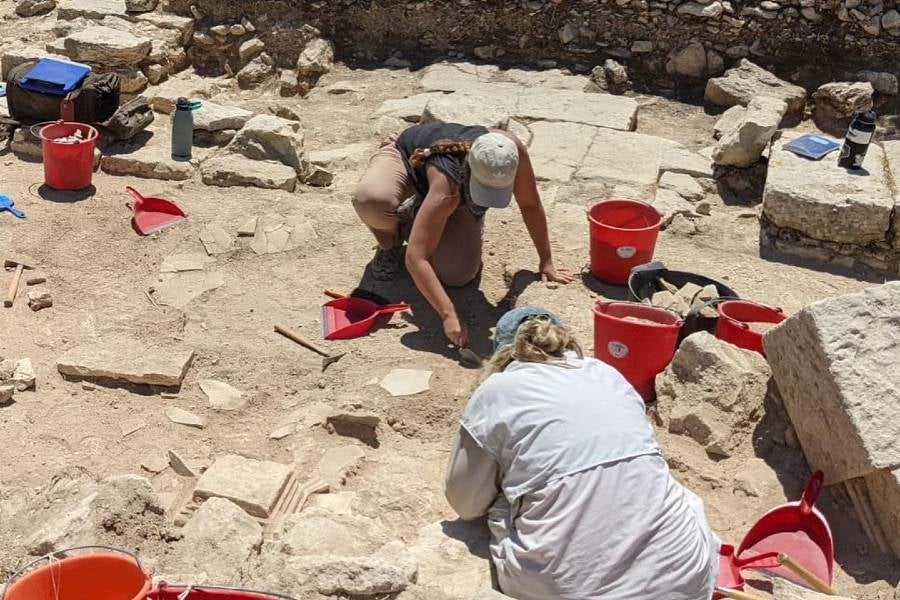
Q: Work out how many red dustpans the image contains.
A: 4